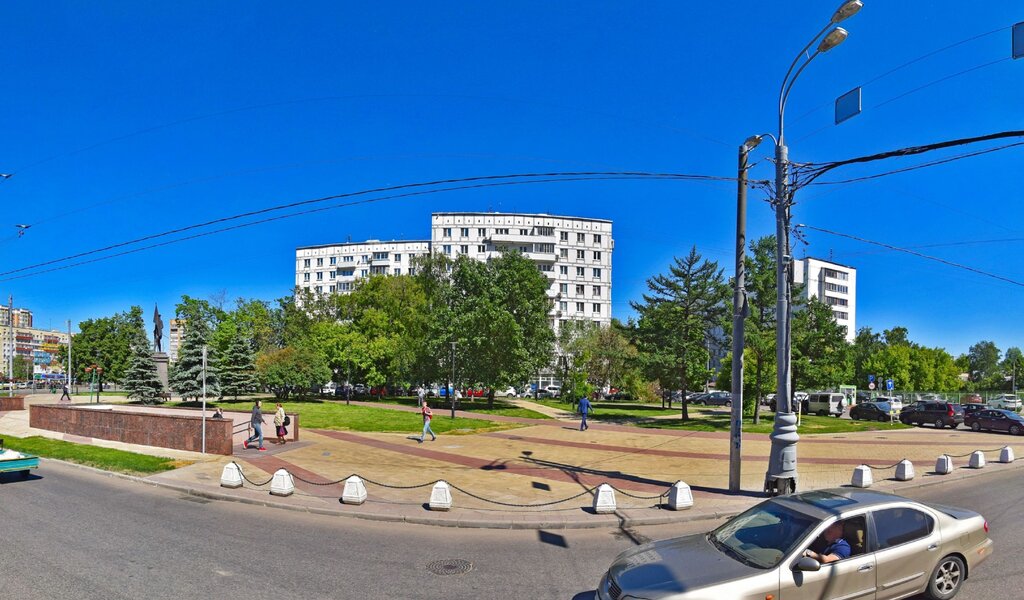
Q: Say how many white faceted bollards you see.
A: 11